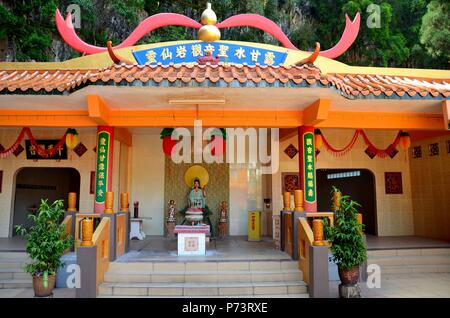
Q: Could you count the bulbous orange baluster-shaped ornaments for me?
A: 9